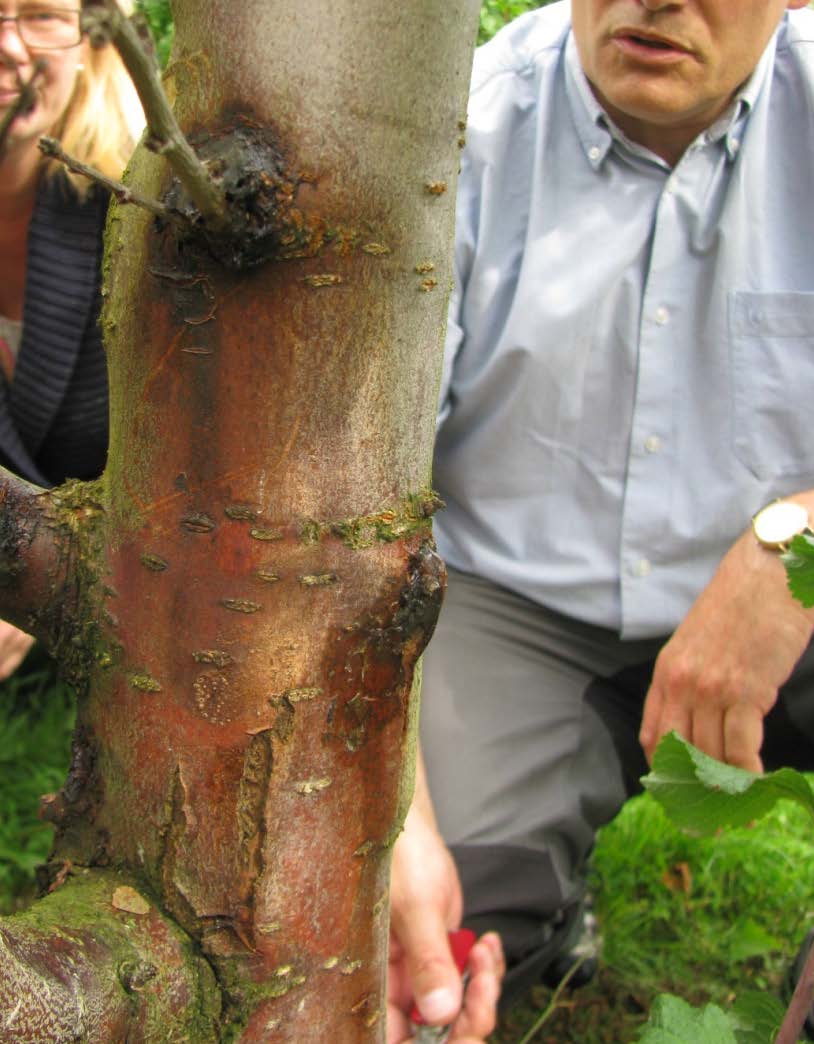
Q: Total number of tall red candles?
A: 0